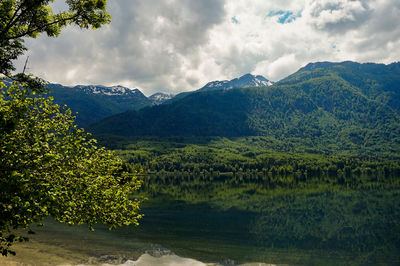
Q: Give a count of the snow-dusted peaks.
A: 3